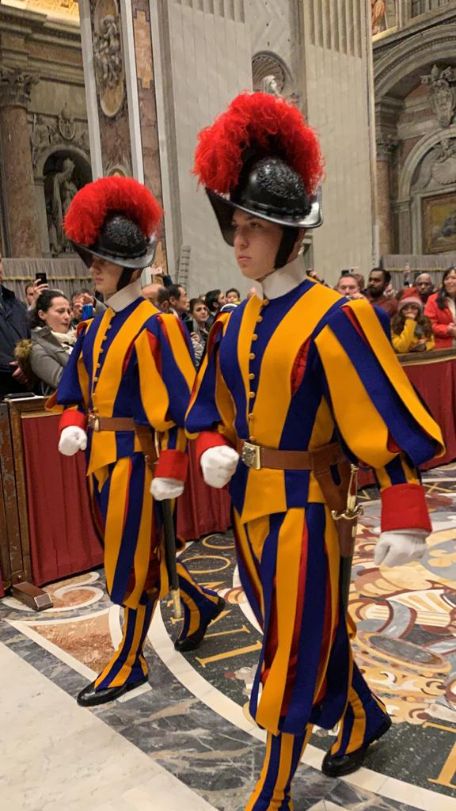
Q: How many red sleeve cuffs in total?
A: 4